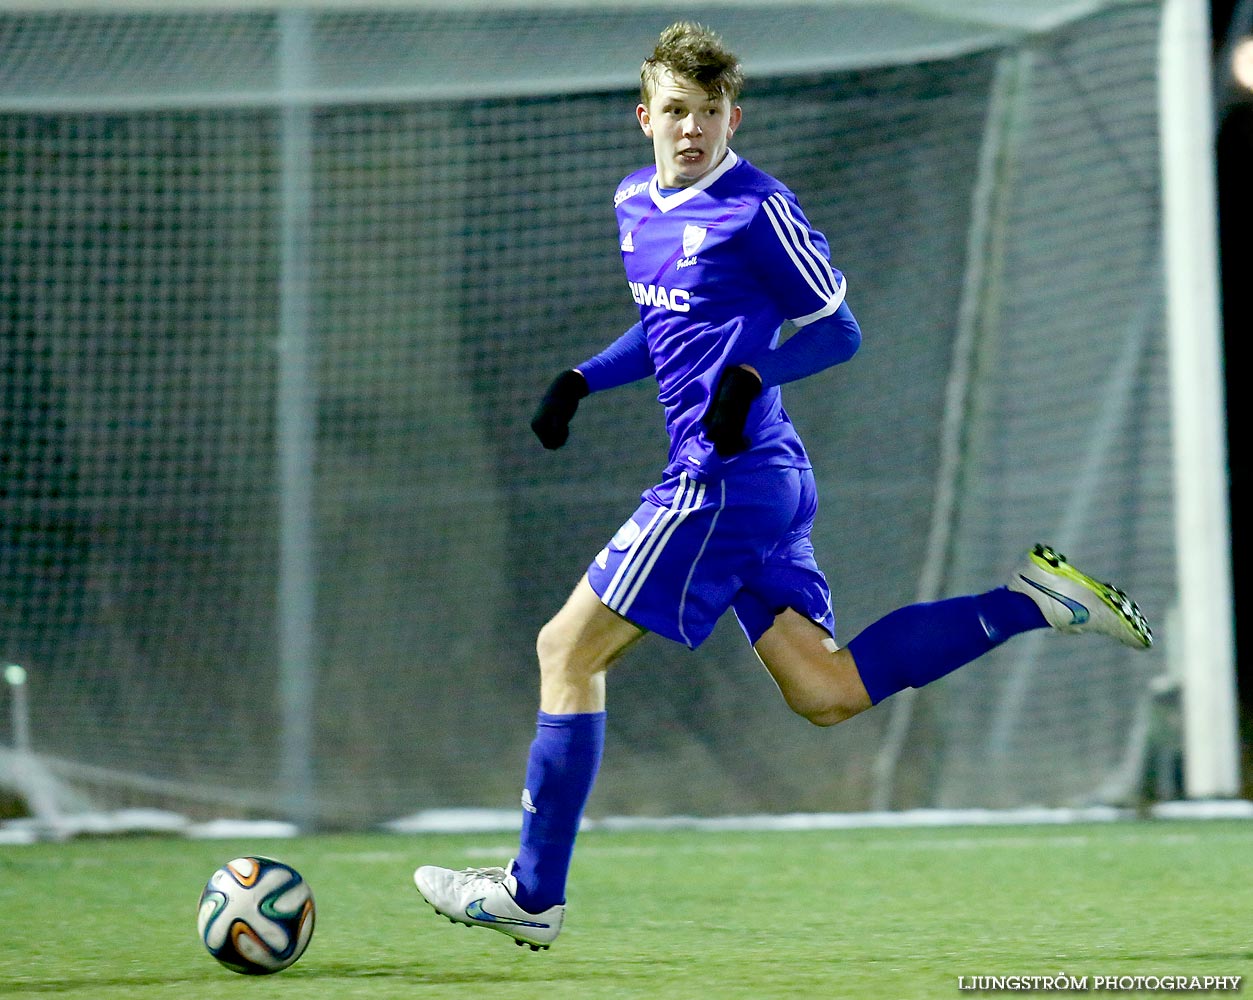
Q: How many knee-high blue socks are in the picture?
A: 2